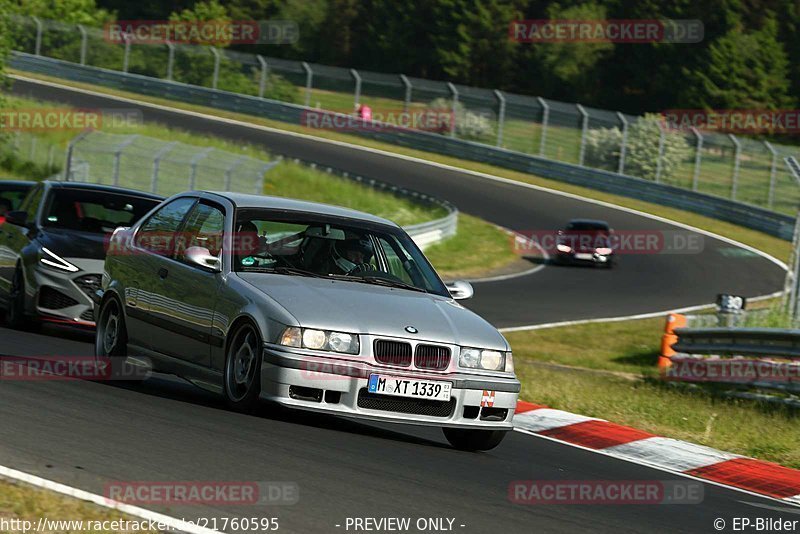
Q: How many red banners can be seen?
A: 12